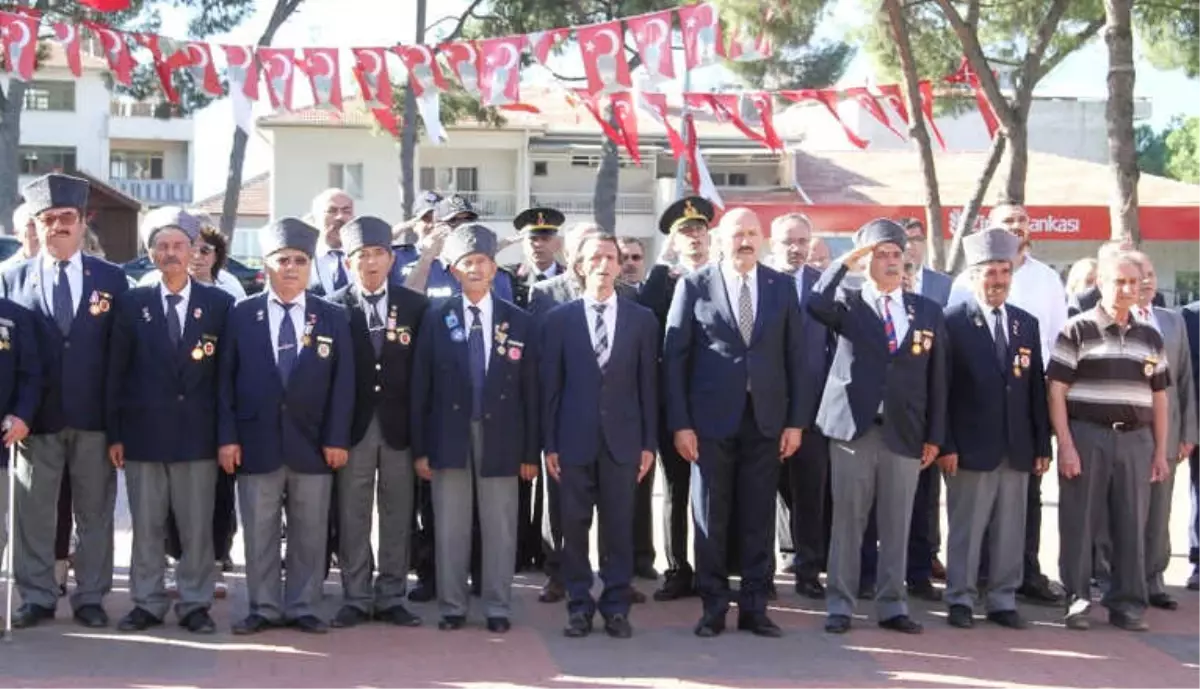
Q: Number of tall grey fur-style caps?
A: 7